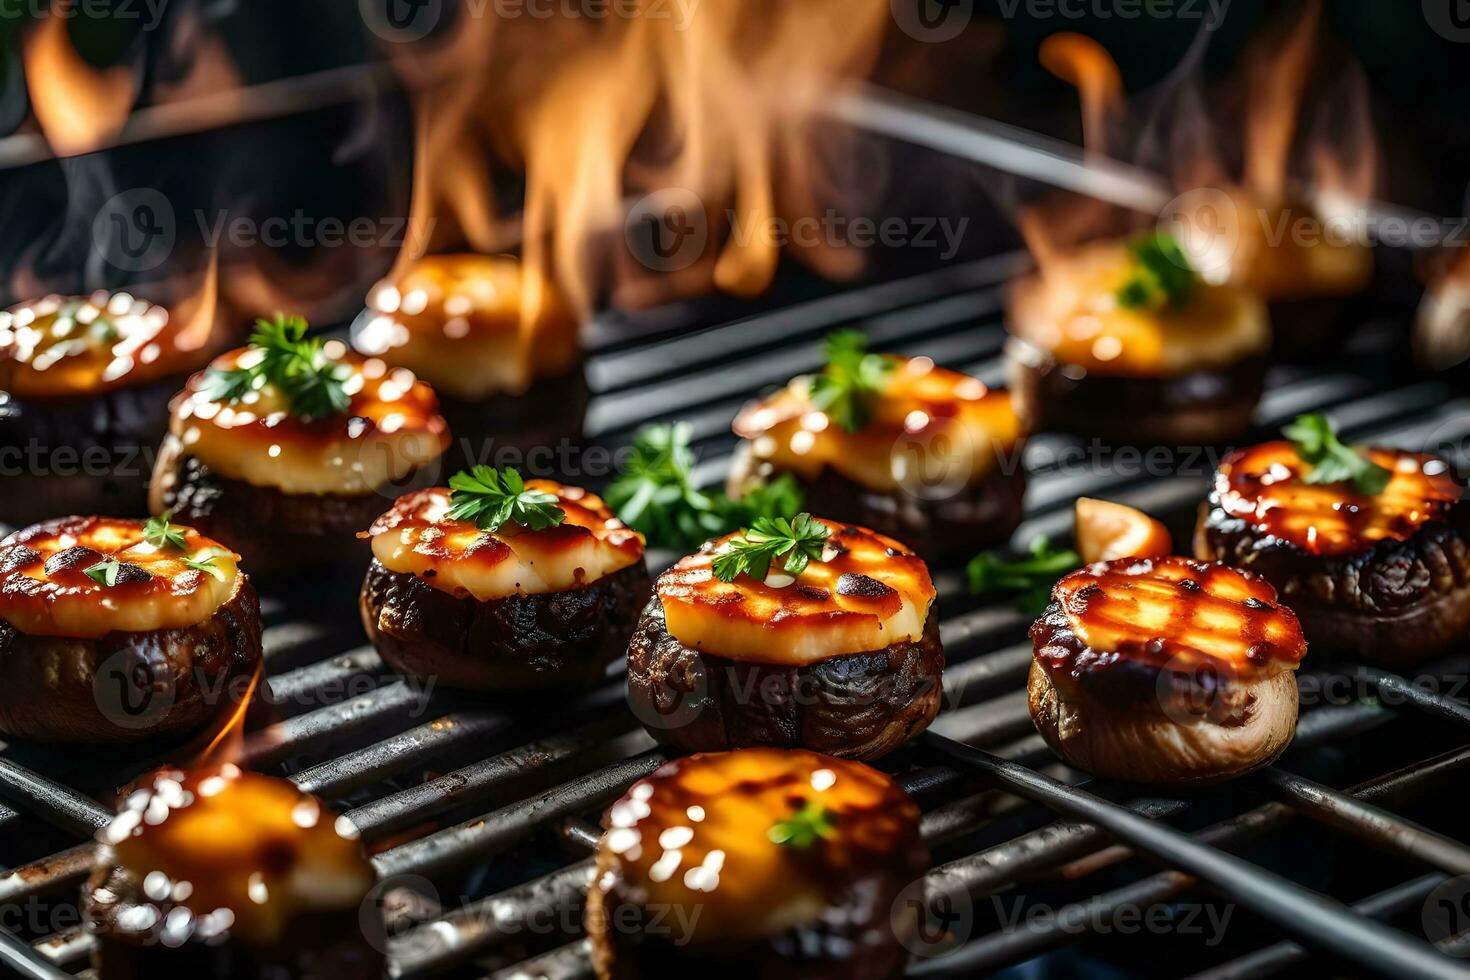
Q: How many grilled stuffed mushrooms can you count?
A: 14